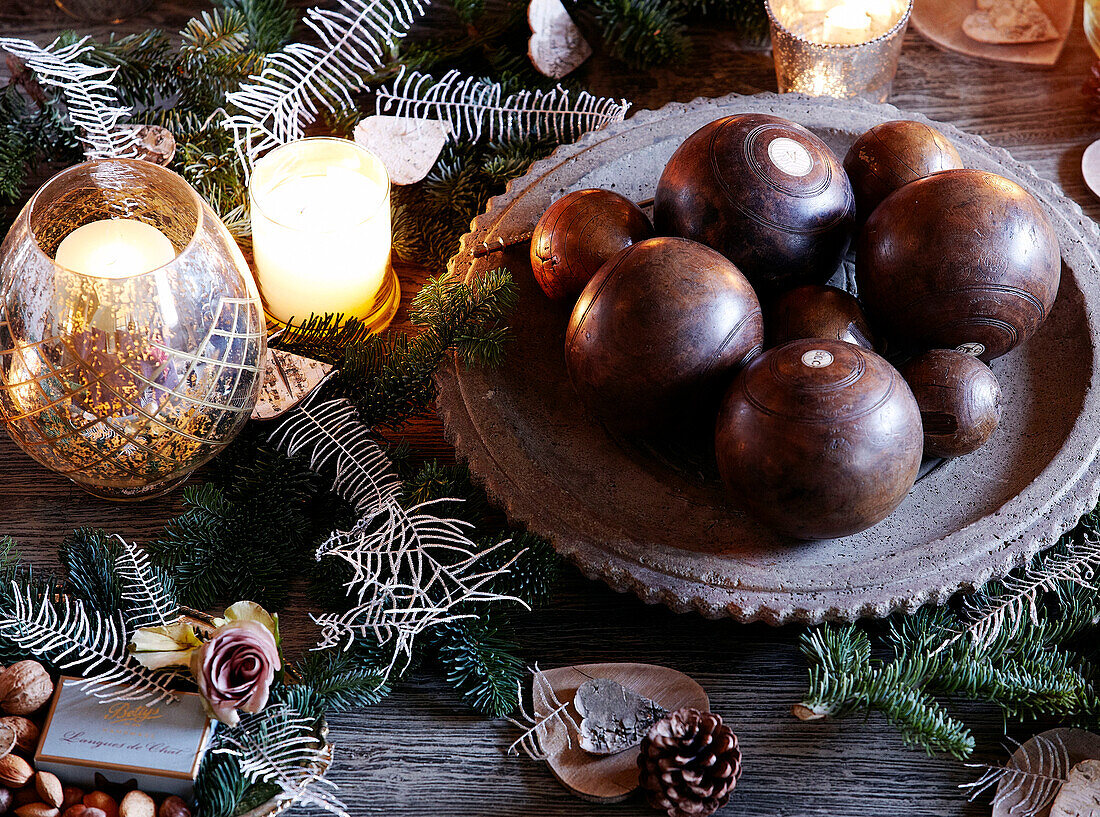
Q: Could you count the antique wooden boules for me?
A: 8